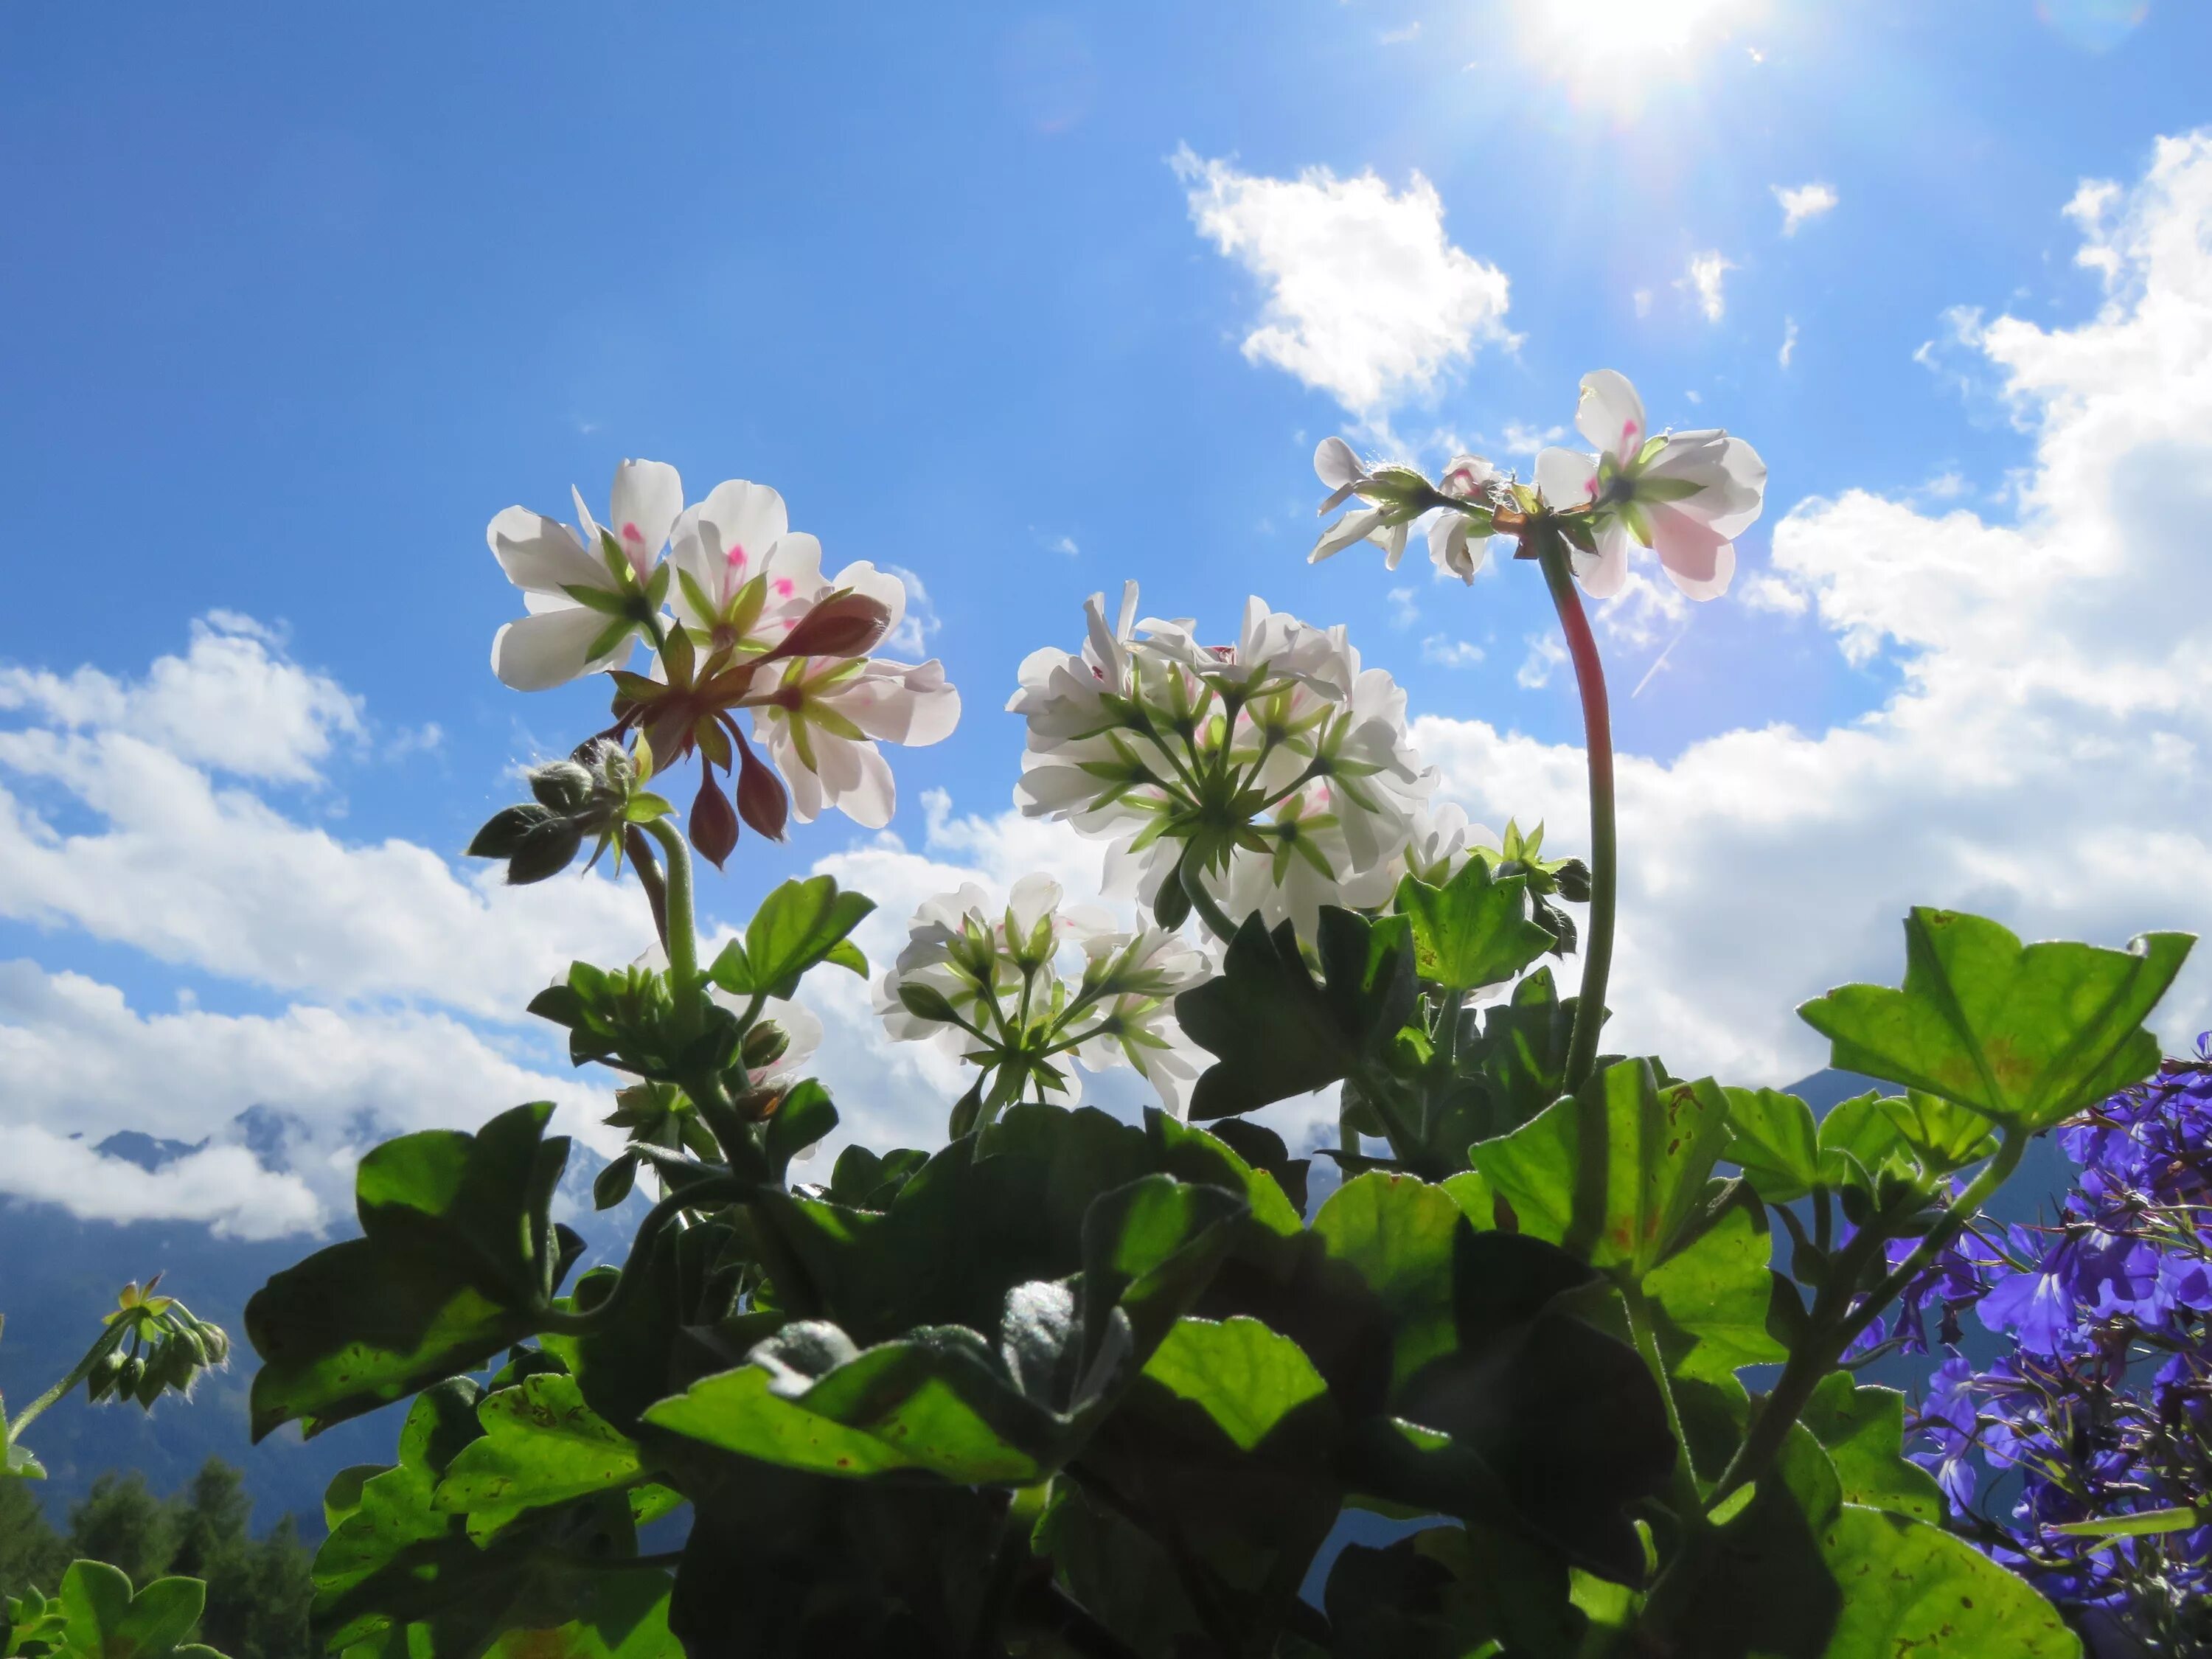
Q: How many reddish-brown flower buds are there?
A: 3